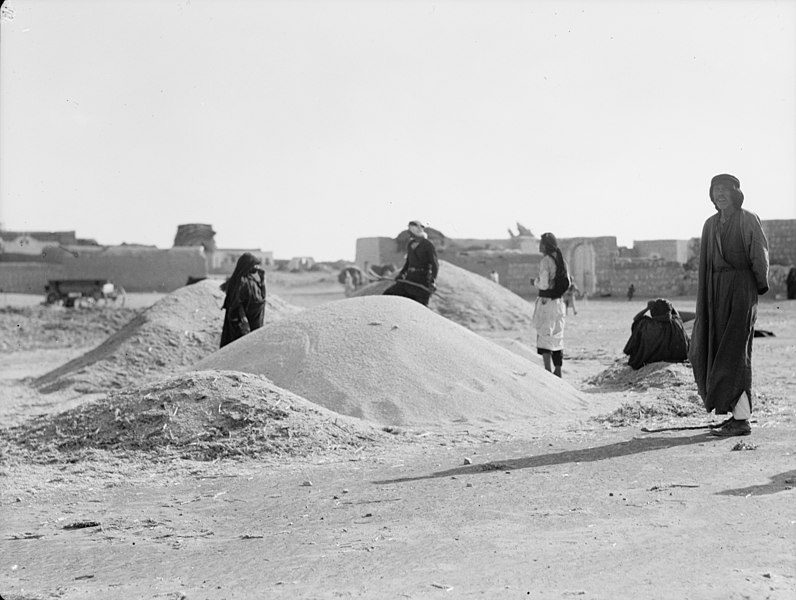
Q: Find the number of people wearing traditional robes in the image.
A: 5